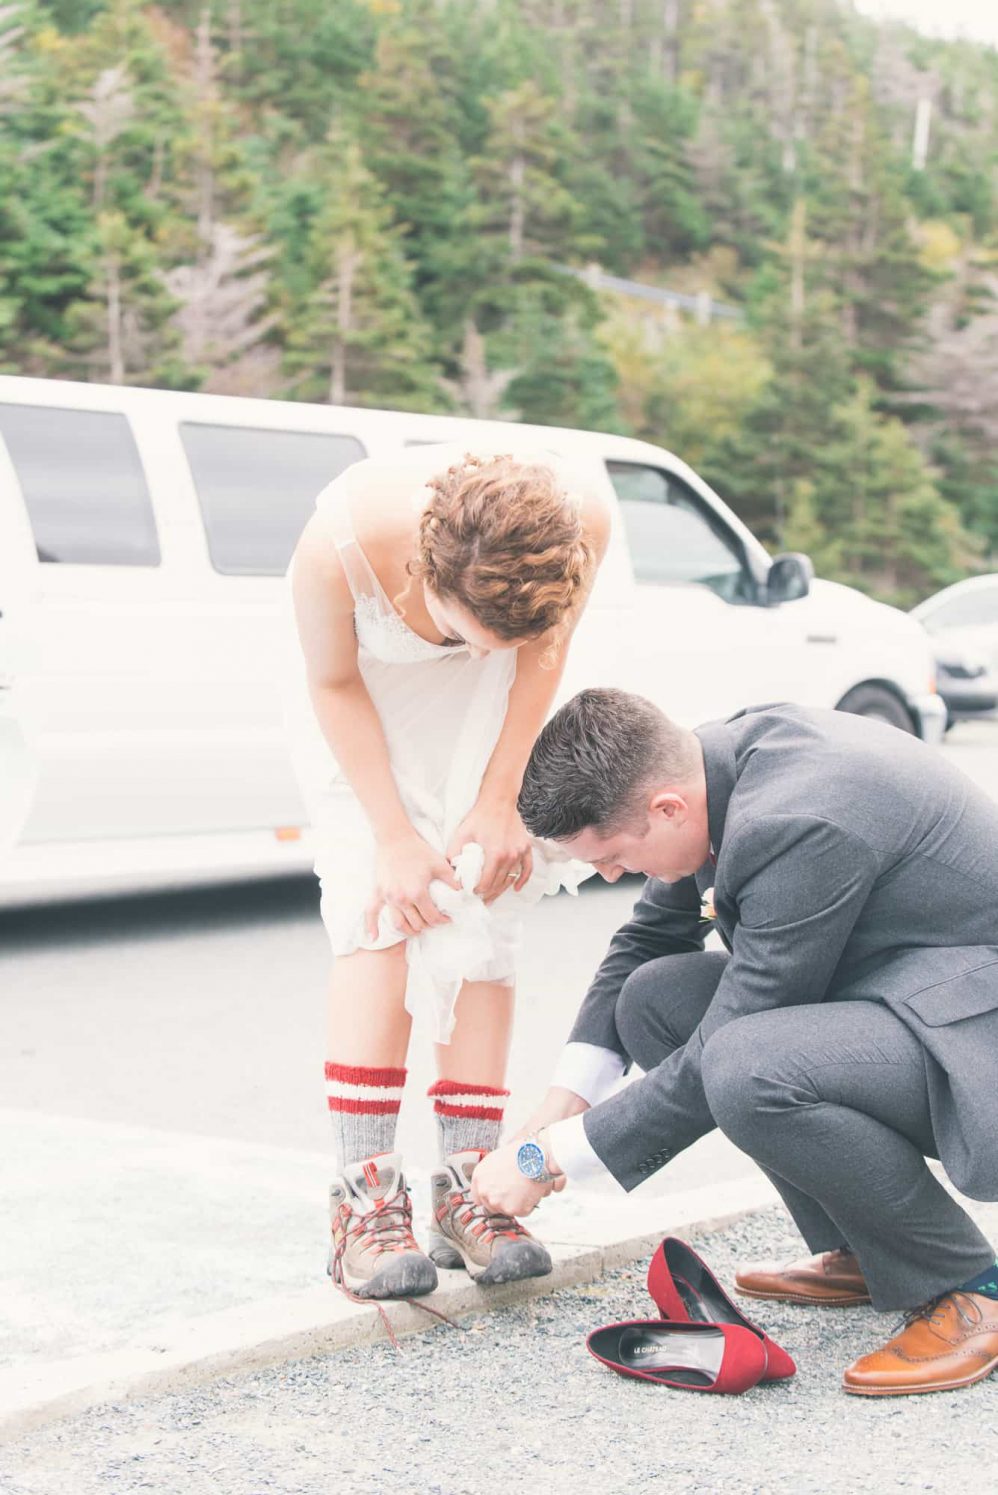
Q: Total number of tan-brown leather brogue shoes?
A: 2